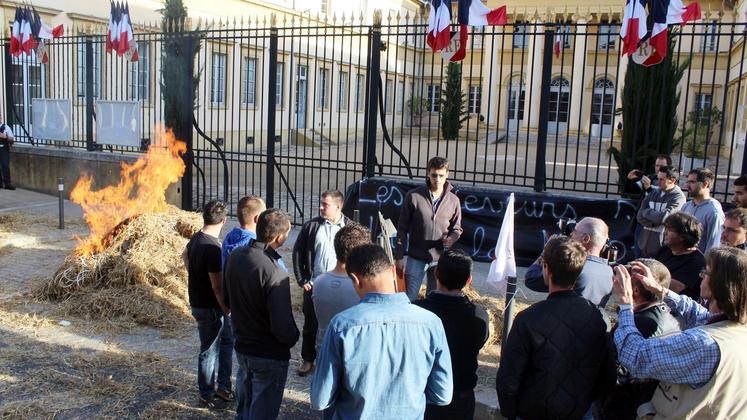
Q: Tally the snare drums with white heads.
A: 0